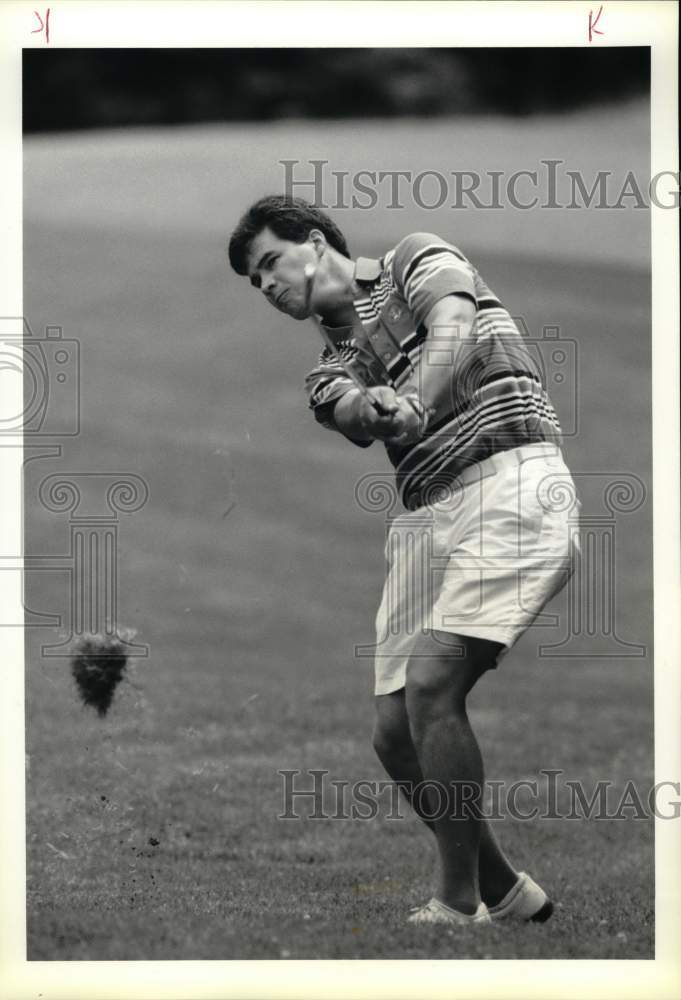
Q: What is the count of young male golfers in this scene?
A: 1